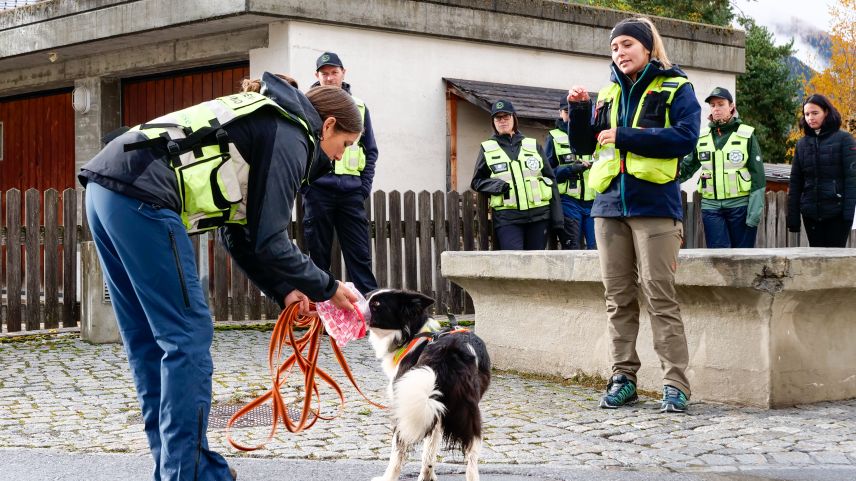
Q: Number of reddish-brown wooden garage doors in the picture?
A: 2